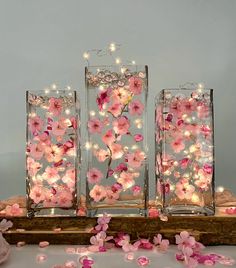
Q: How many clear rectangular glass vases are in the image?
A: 3